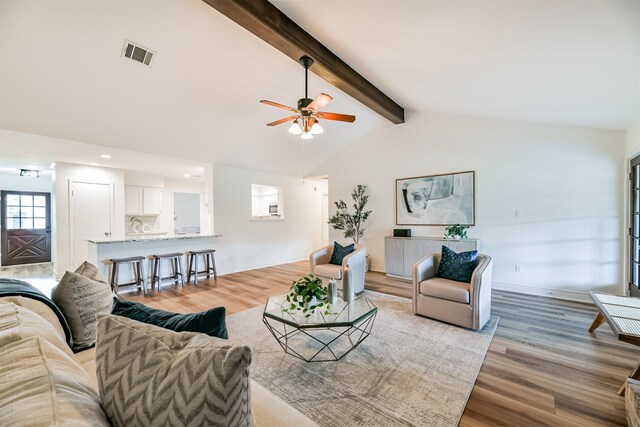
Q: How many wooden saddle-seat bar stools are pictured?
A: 3